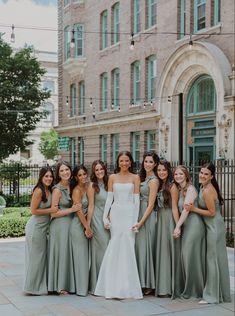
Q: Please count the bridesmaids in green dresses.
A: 8